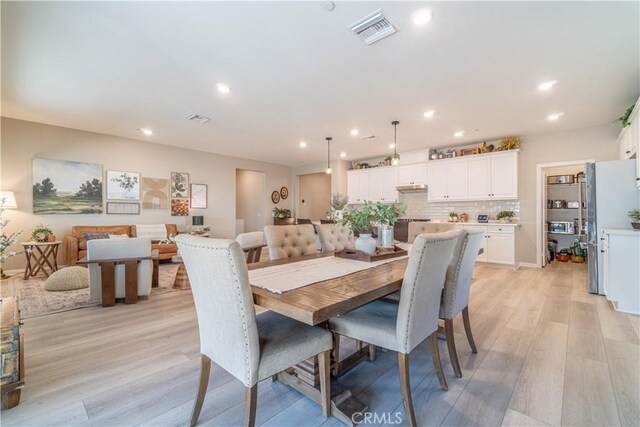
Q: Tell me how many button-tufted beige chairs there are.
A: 3